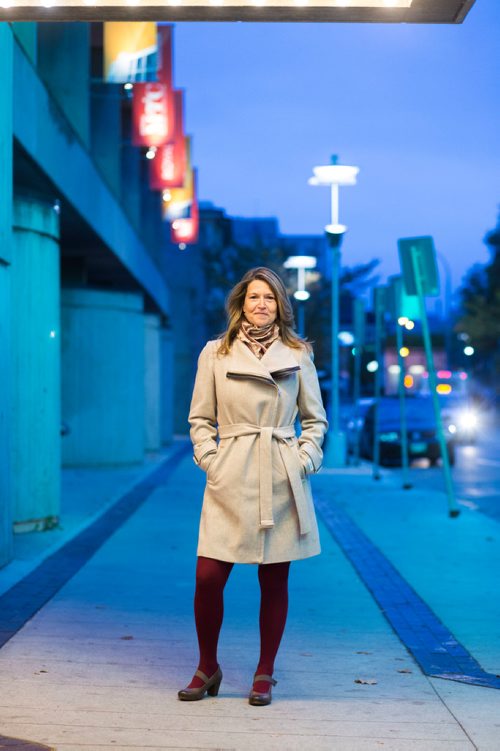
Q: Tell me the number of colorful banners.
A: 5